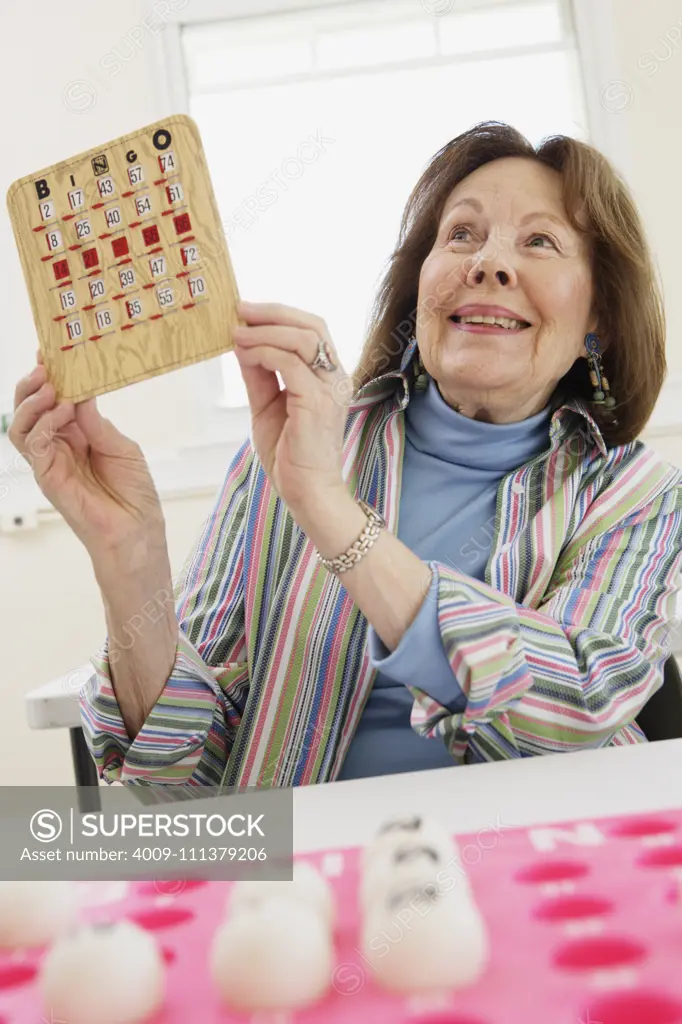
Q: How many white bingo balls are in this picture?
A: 7